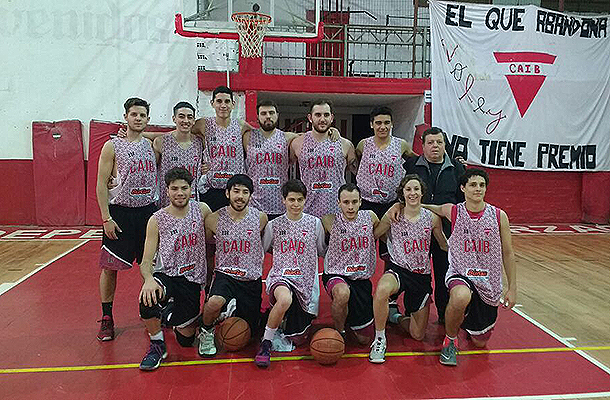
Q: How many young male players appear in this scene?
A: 12